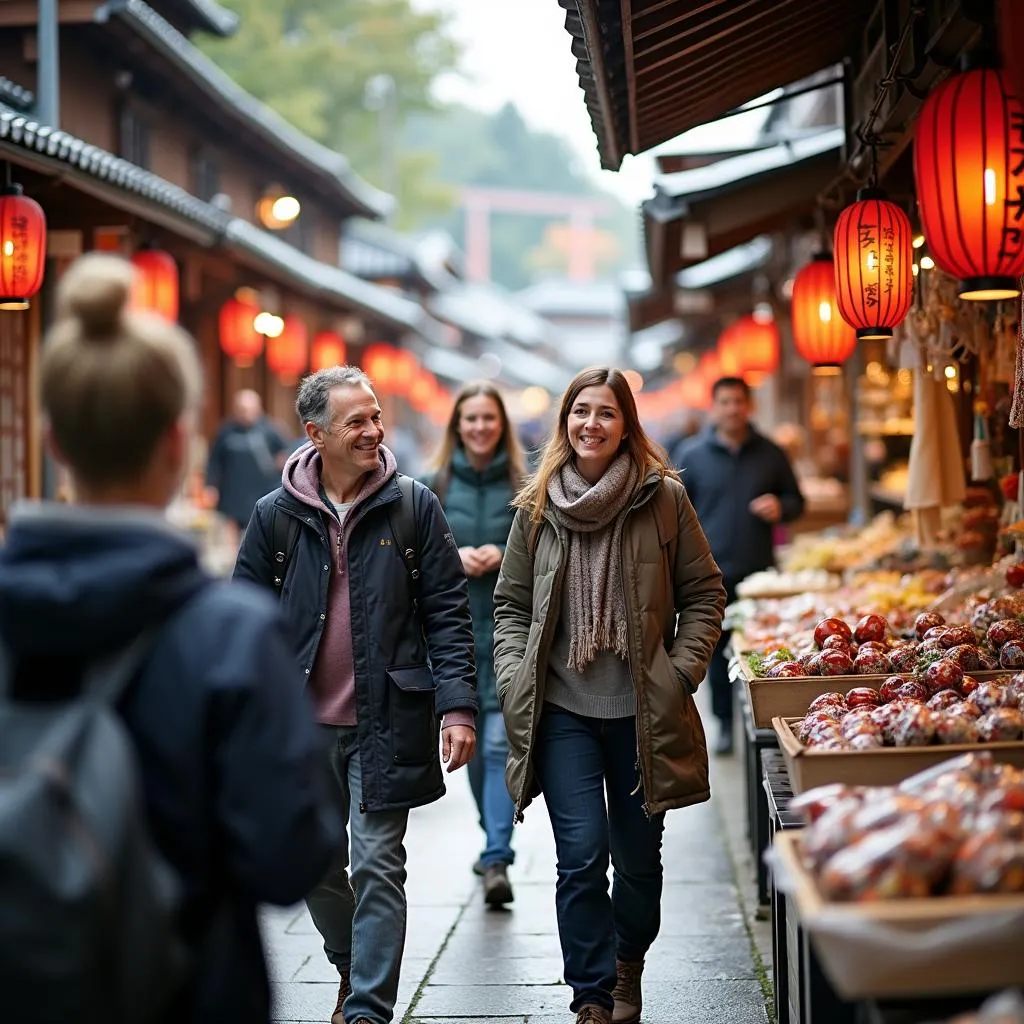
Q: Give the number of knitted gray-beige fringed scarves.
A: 1